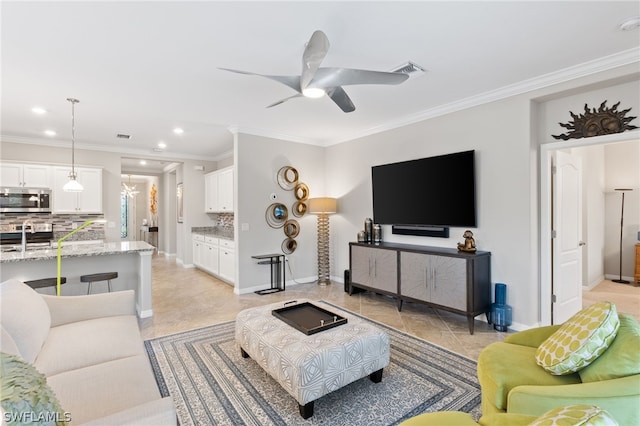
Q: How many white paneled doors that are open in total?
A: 1